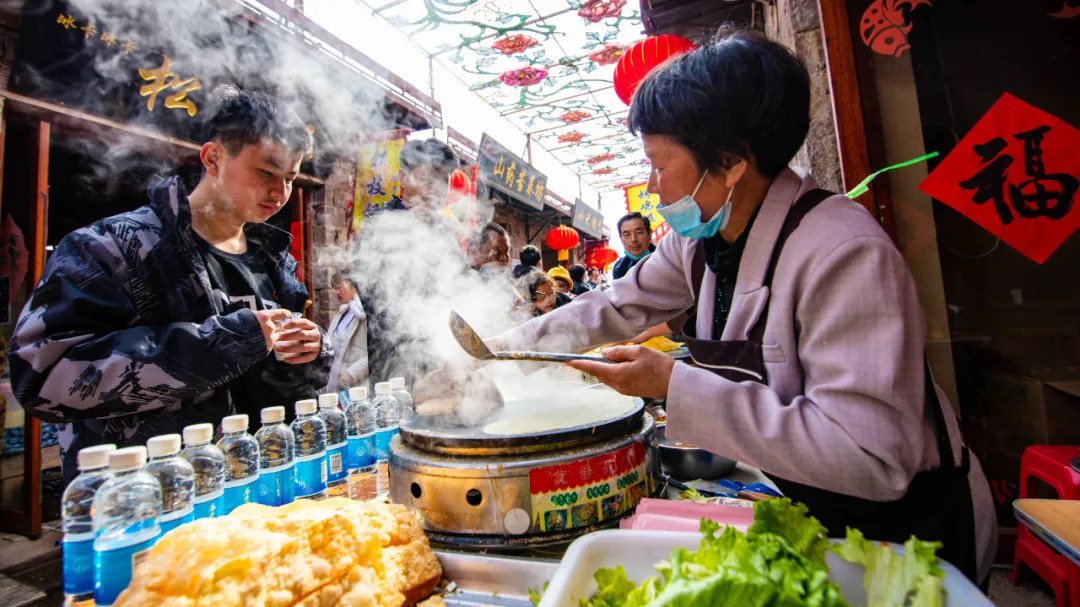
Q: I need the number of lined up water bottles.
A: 11